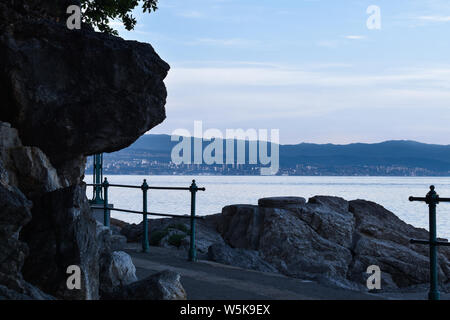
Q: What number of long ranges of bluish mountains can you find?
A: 1